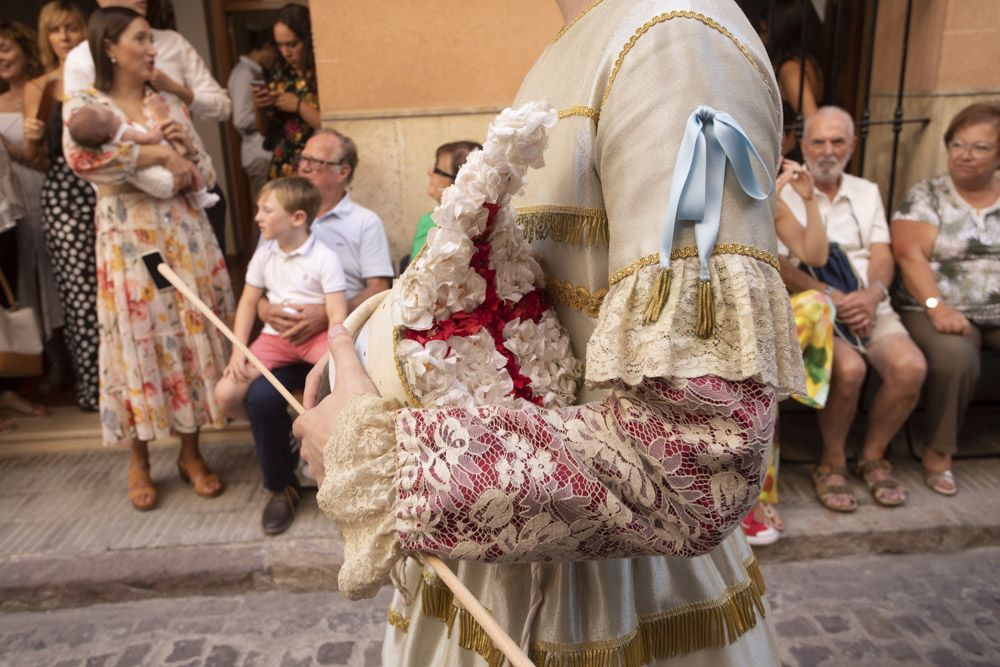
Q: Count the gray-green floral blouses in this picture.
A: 1